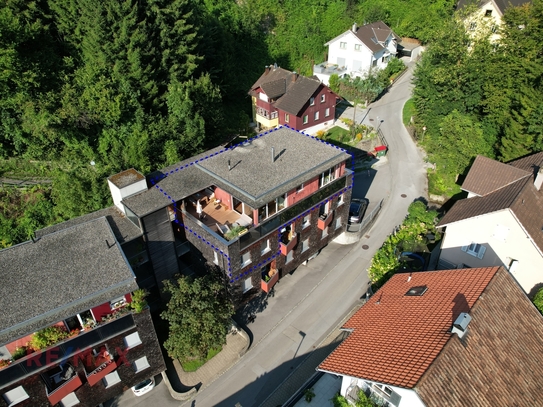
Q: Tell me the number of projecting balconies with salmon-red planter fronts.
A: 5